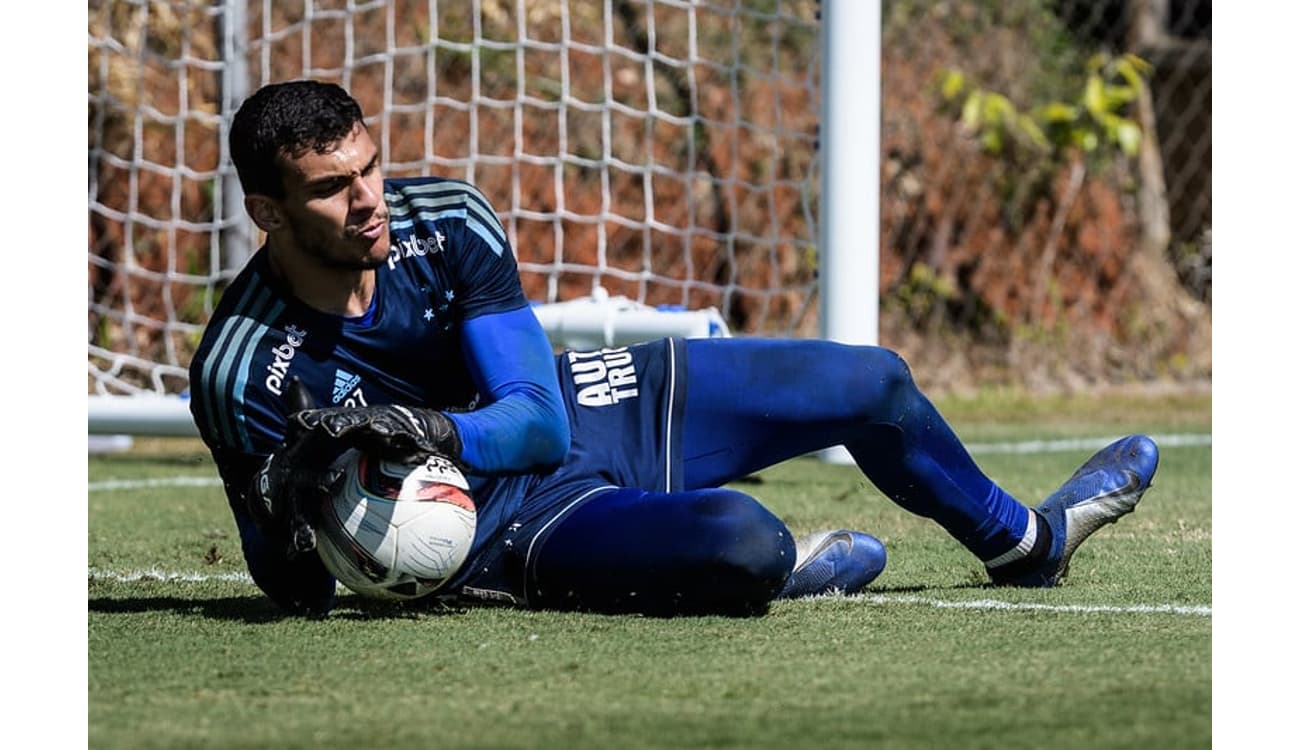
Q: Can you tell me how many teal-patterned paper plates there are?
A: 0